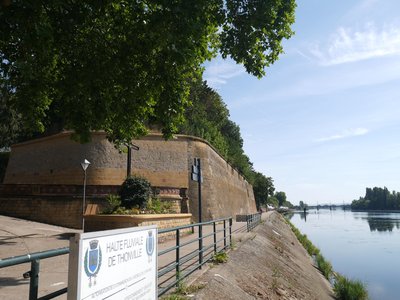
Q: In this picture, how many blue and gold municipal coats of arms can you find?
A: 2